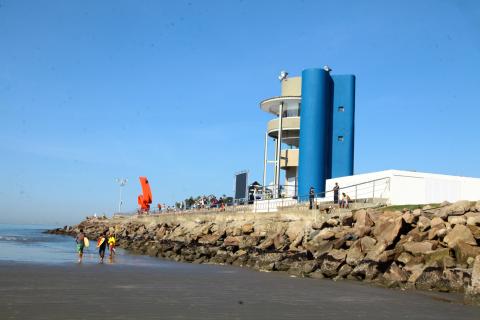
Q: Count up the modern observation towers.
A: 1